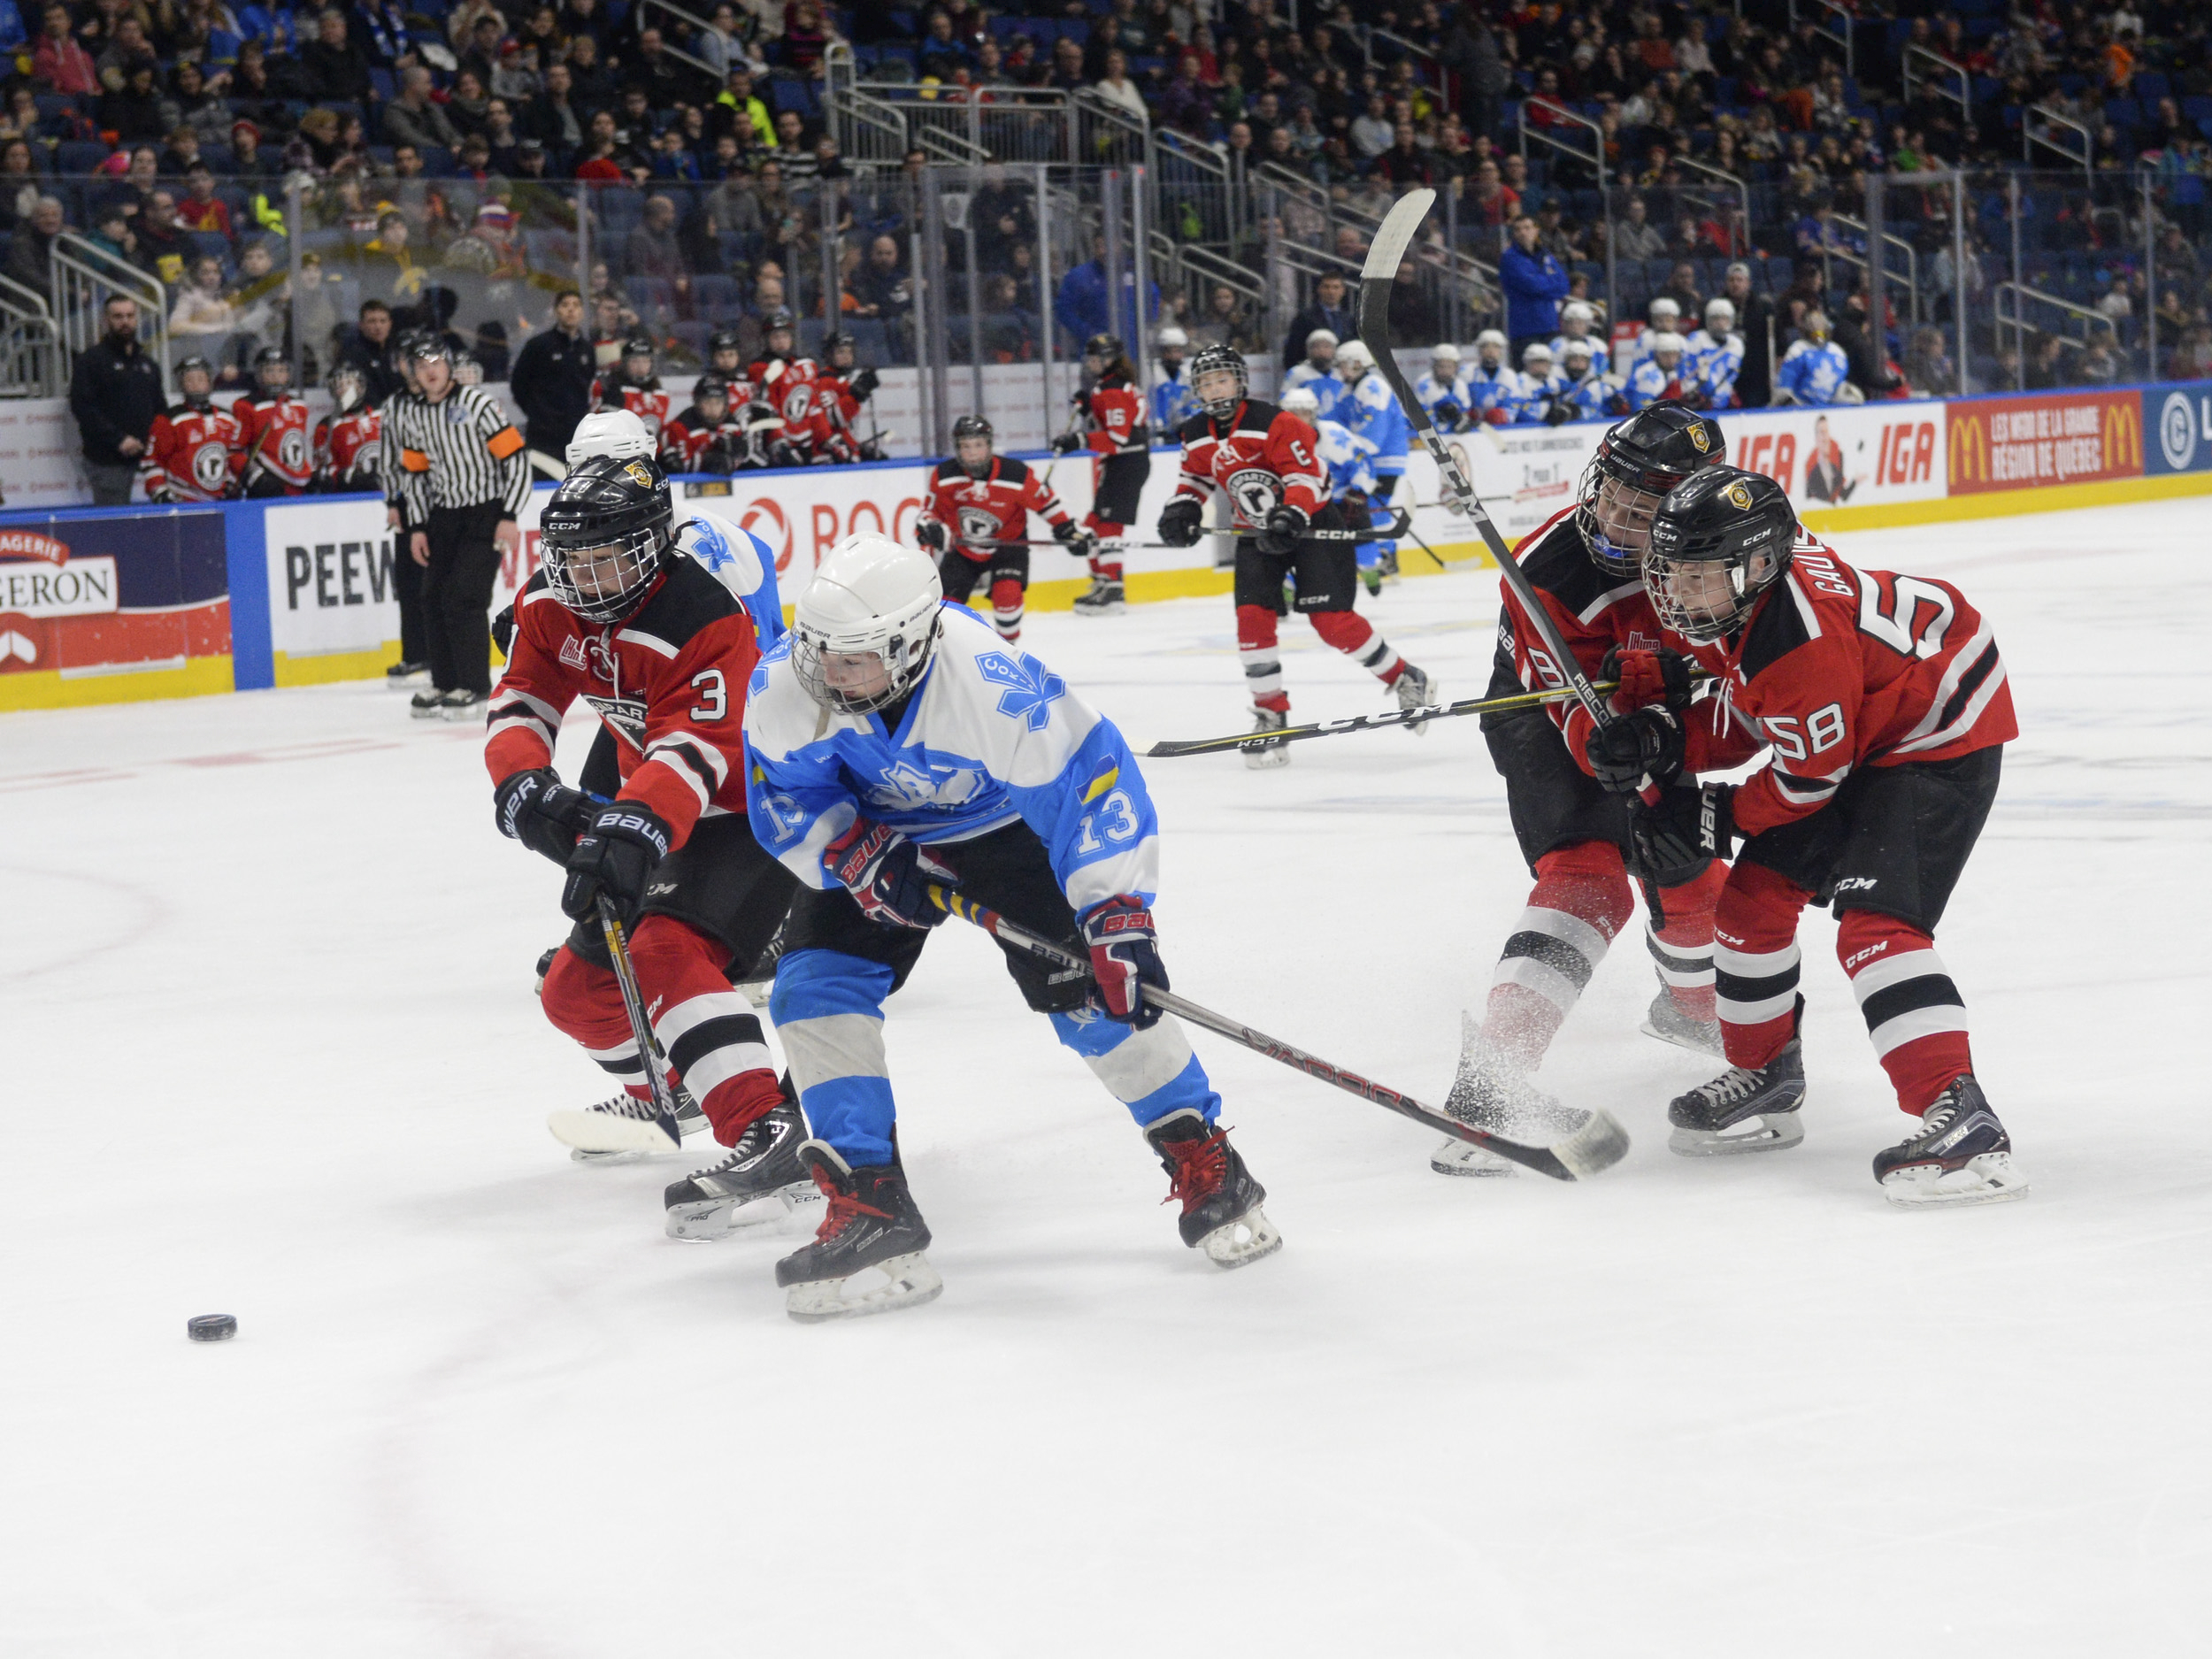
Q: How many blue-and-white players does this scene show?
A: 15